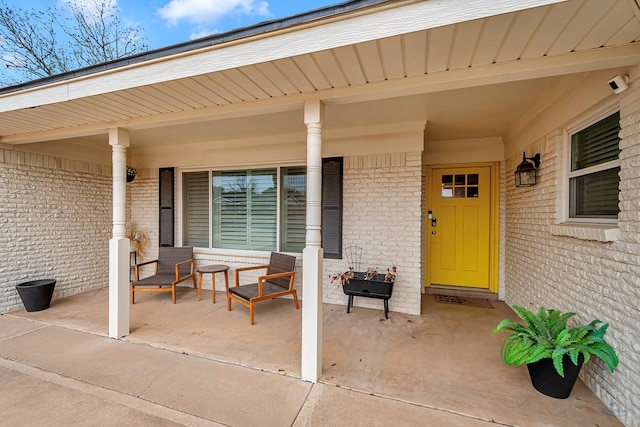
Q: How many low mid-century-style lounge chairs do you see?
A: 2